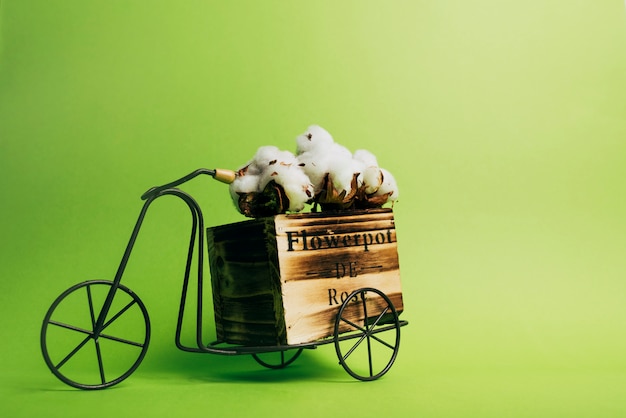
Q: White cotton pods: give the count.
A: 3